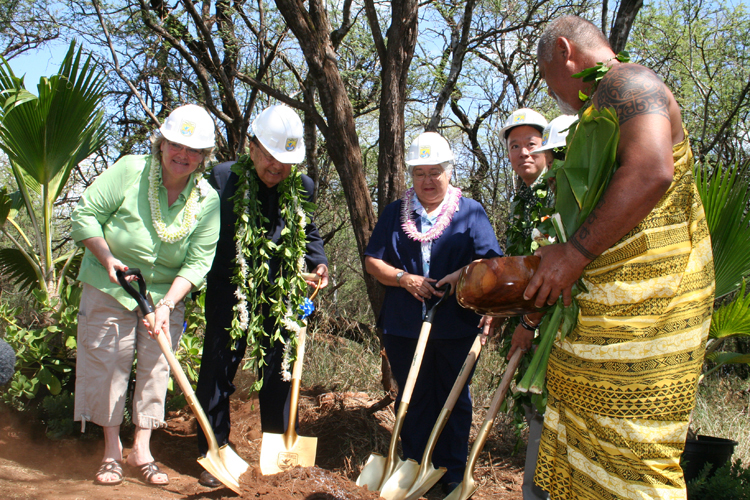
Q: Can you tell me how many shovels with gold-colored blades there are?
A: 5